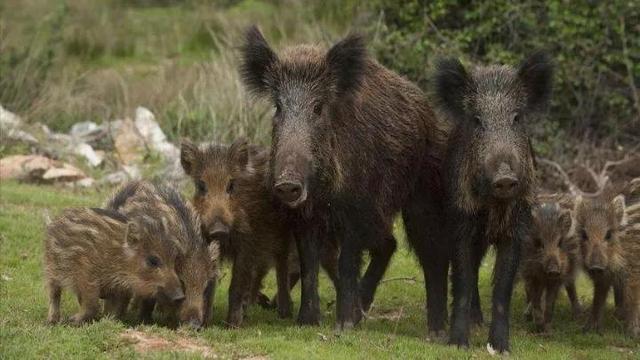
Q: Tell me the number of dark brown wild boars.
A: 2